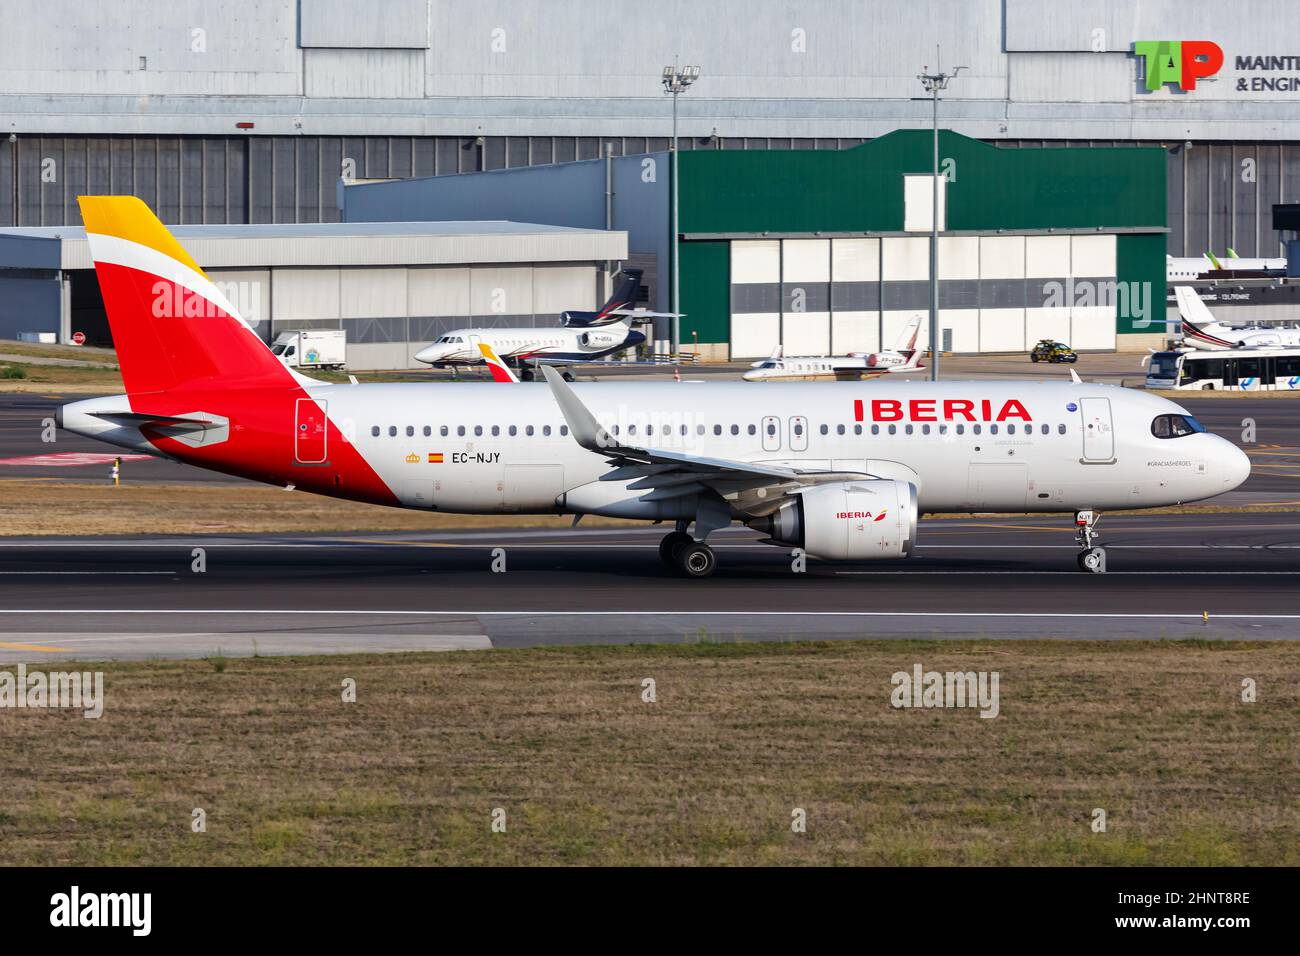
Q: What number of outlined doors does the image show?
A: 4